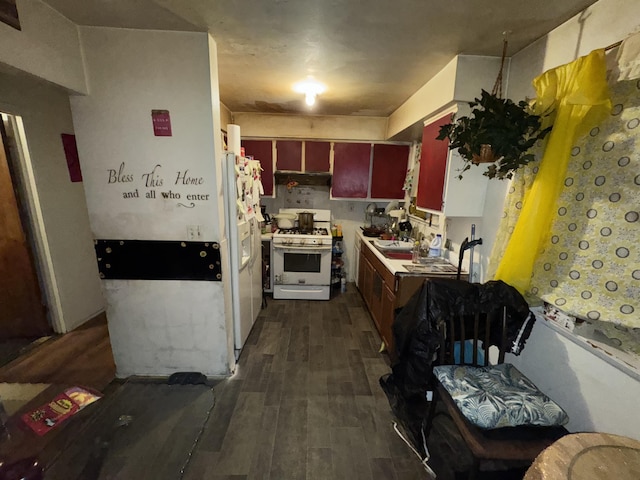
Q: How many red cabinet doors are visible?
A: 6